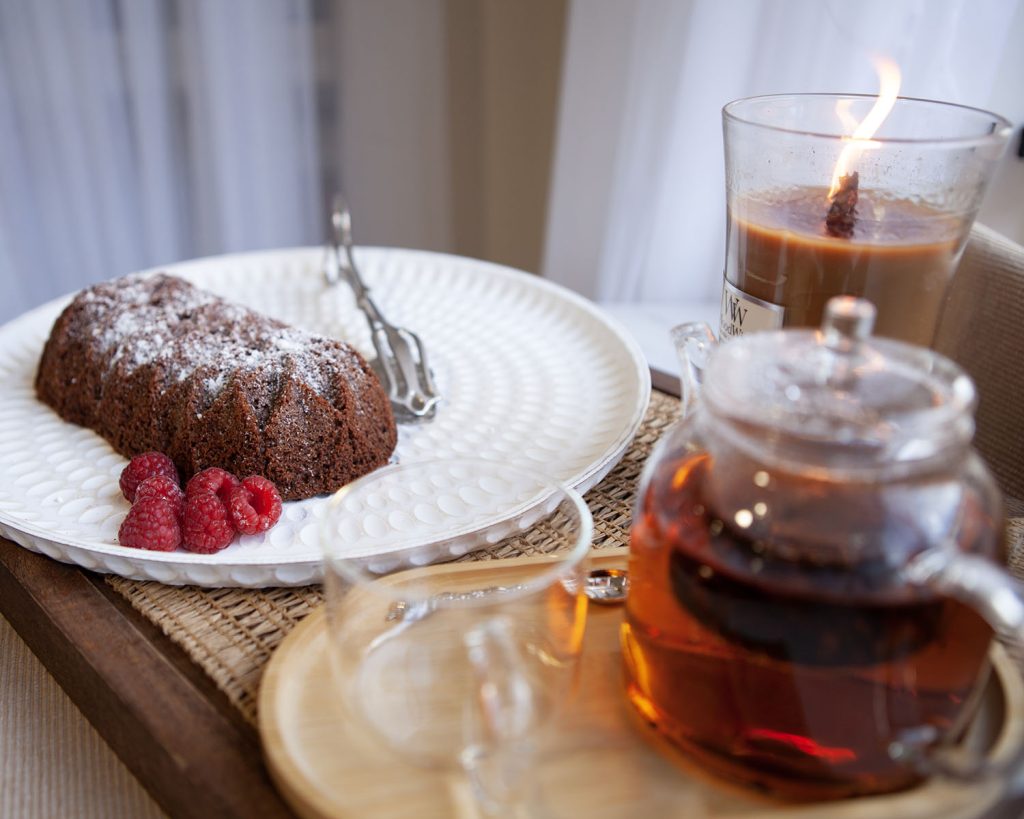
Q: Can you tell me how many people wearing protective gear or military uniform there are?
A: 0